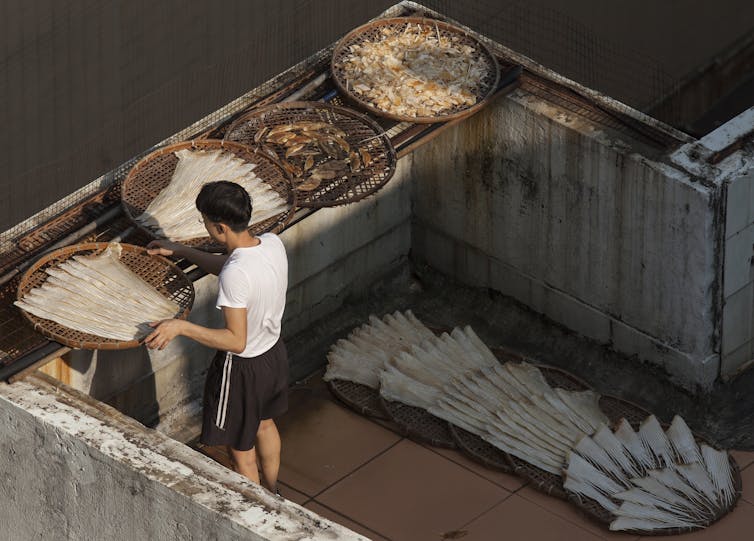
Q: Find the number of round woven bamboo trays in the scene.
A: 9